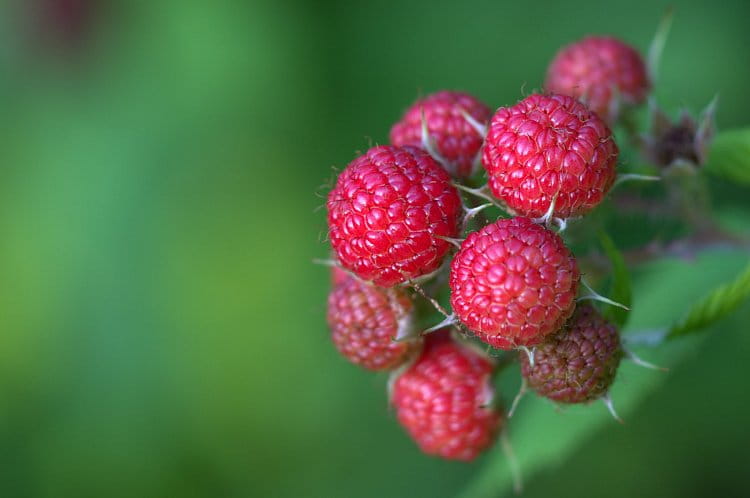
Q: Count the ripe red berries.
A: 7